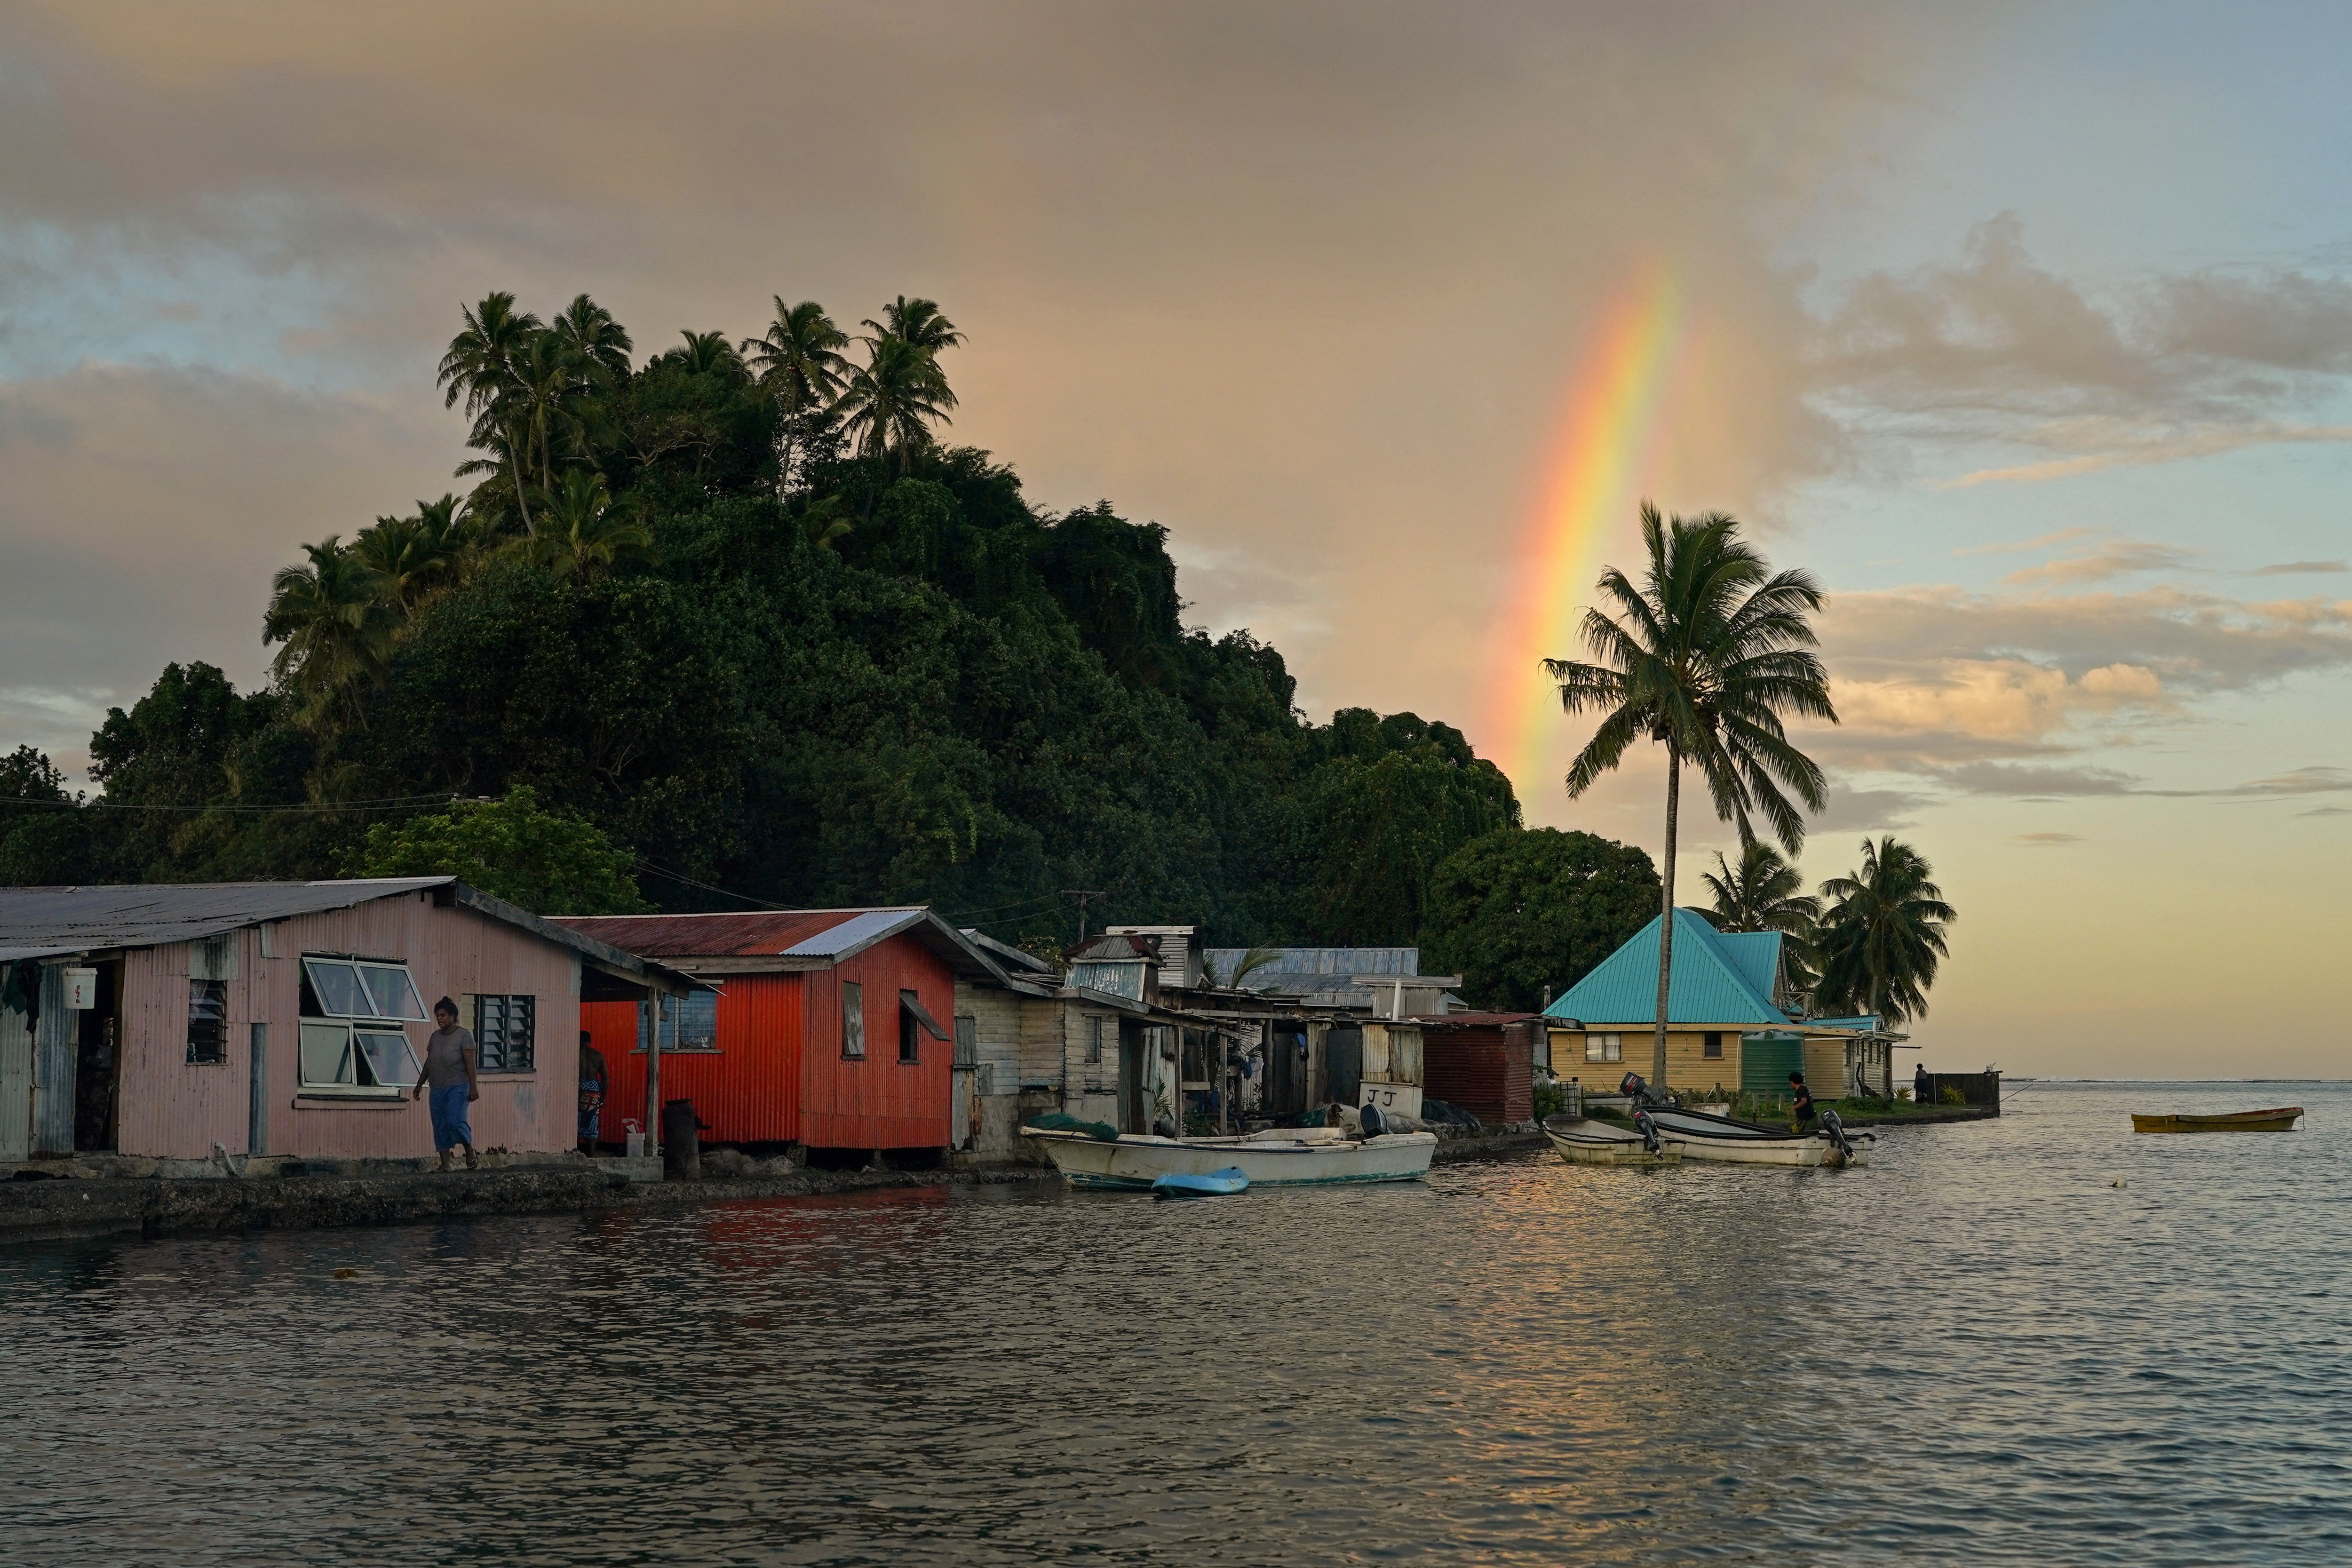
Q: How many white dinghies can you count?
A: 3